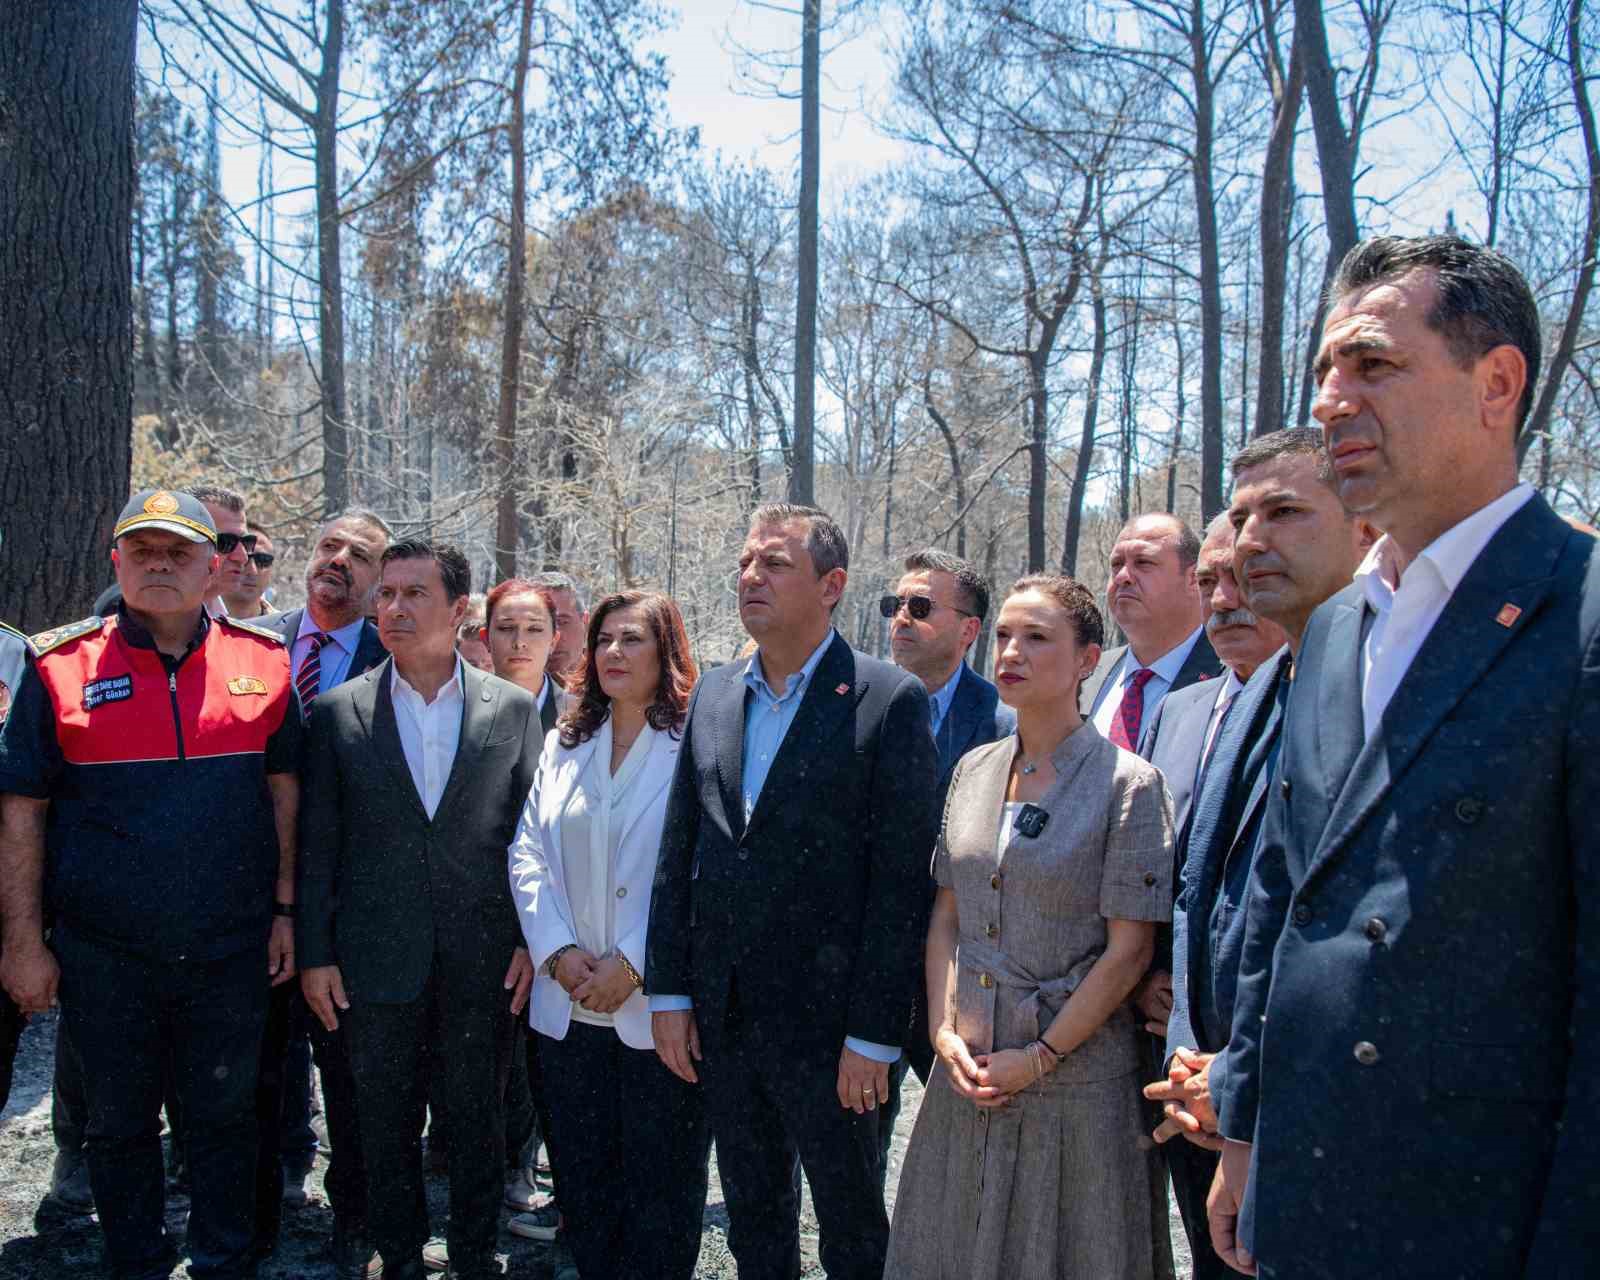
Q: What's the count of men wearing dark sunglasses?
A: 3